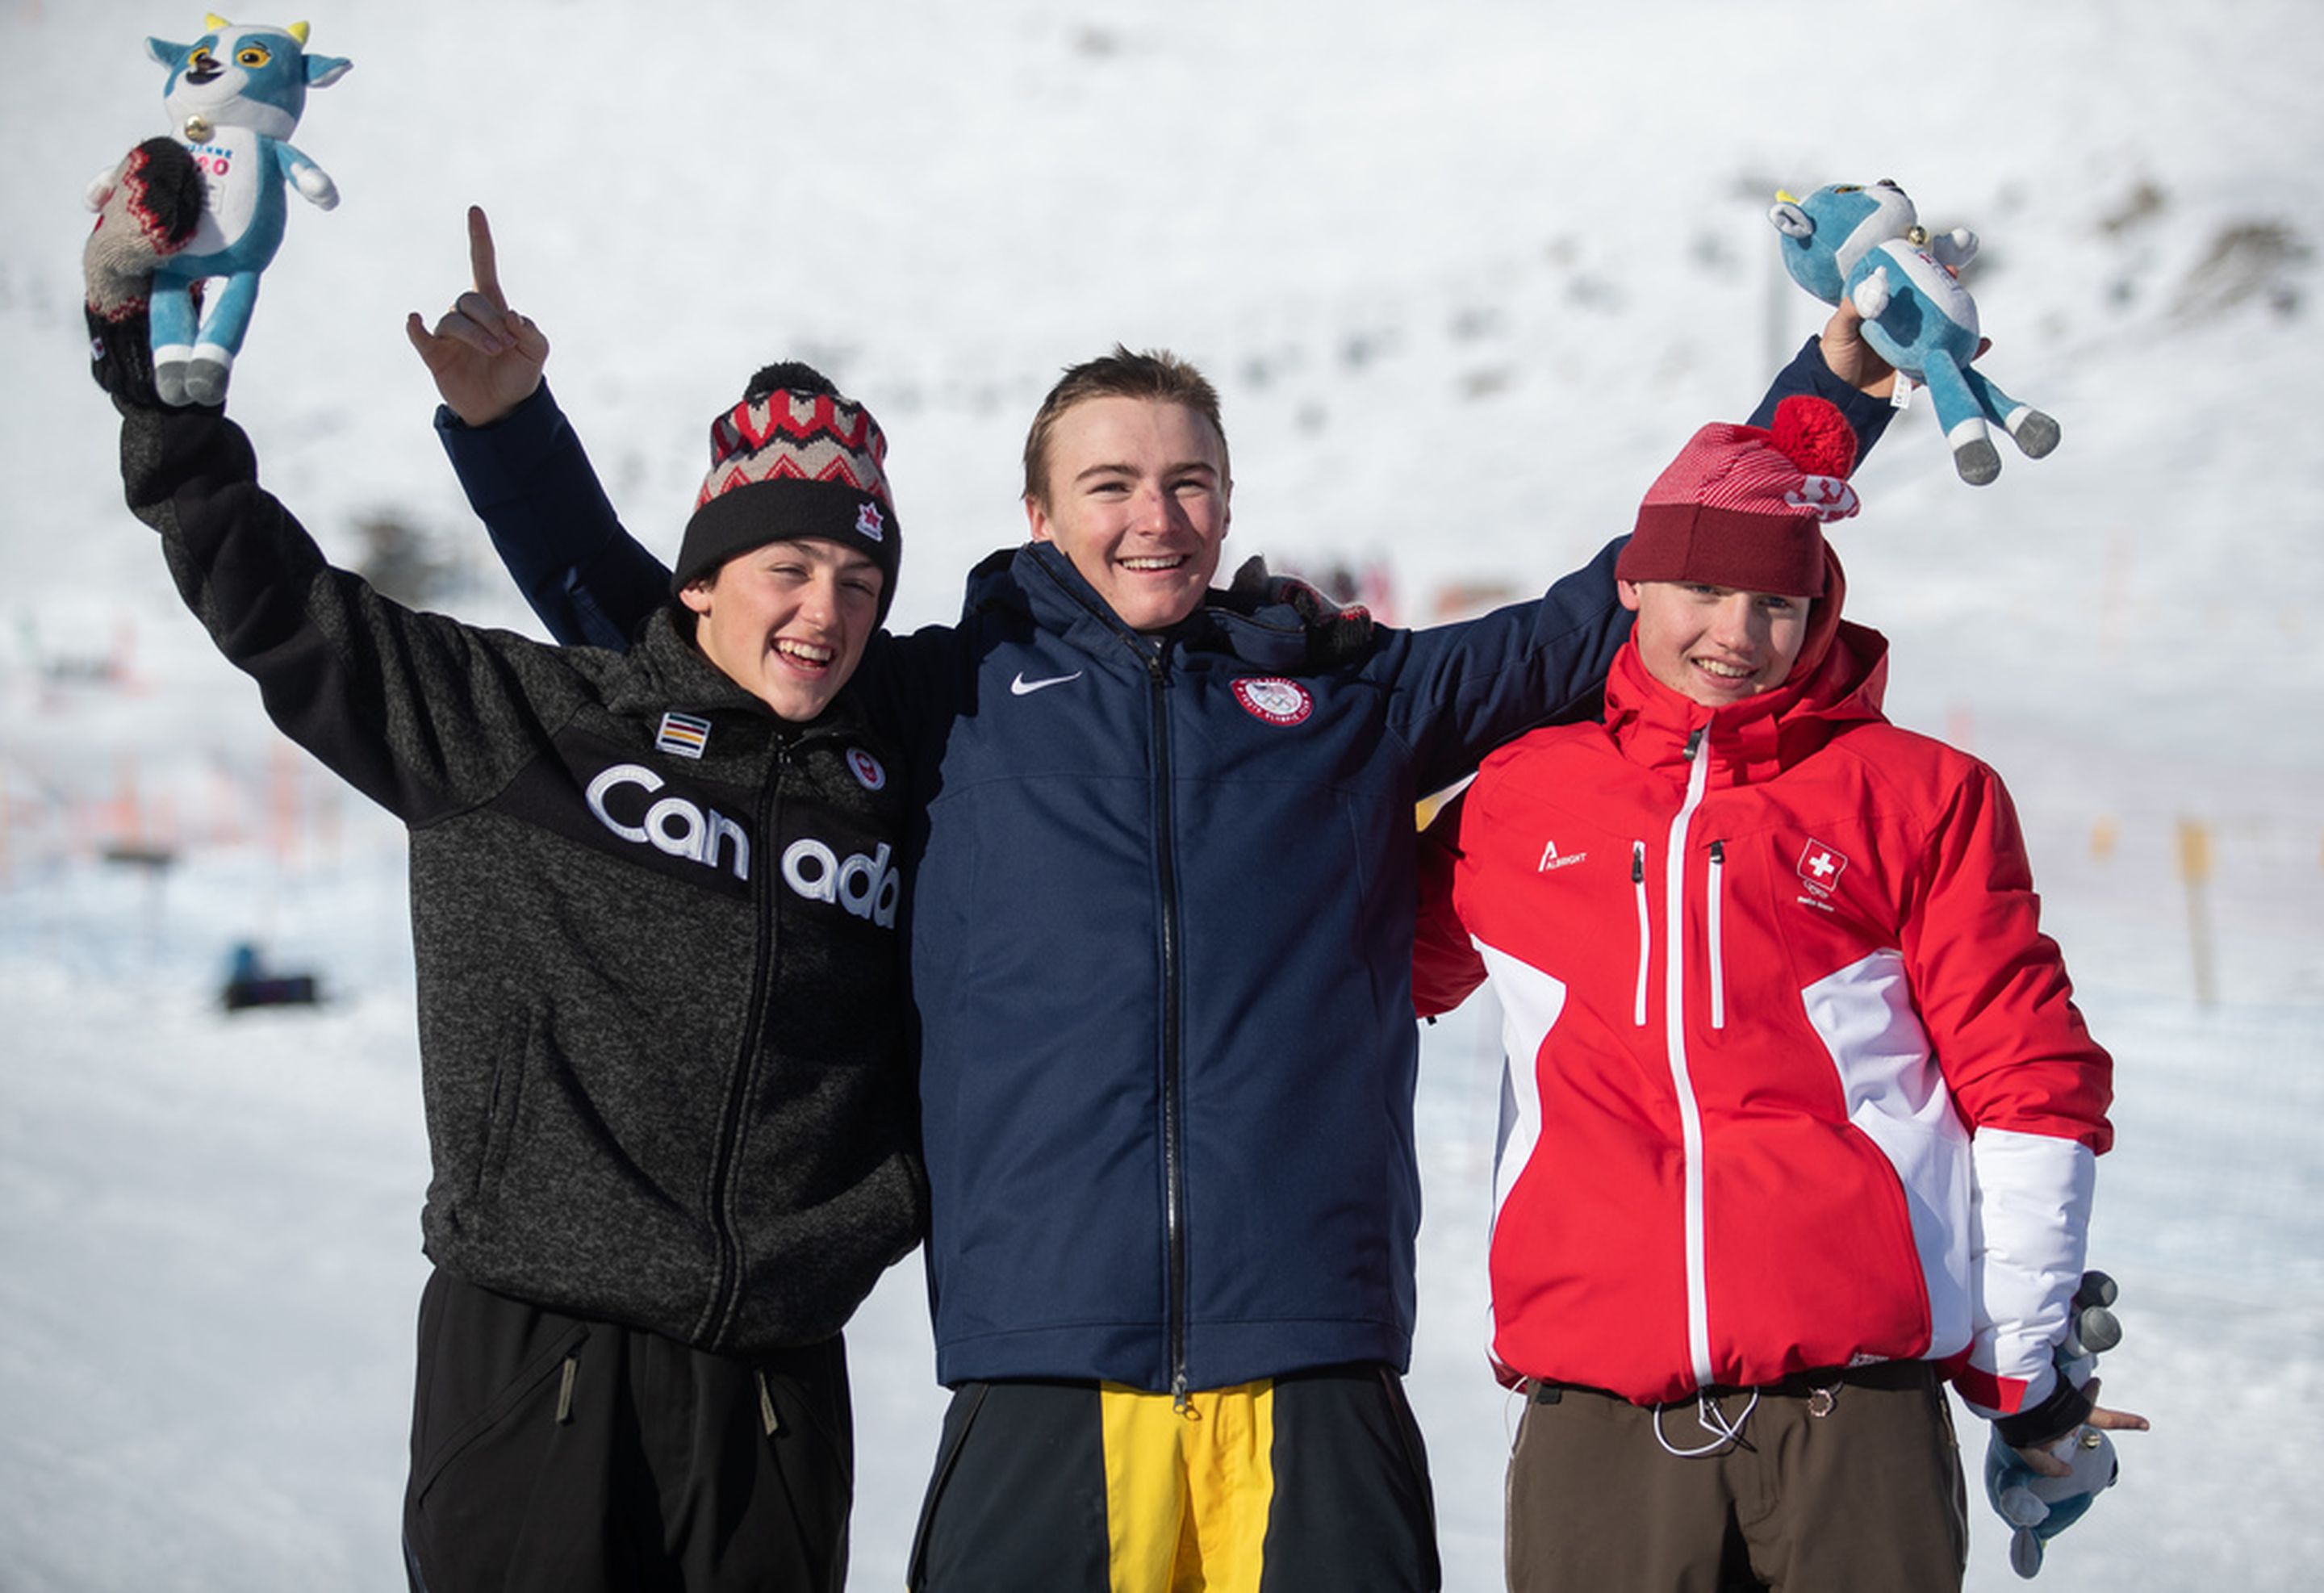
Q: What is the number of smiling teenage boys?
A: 3